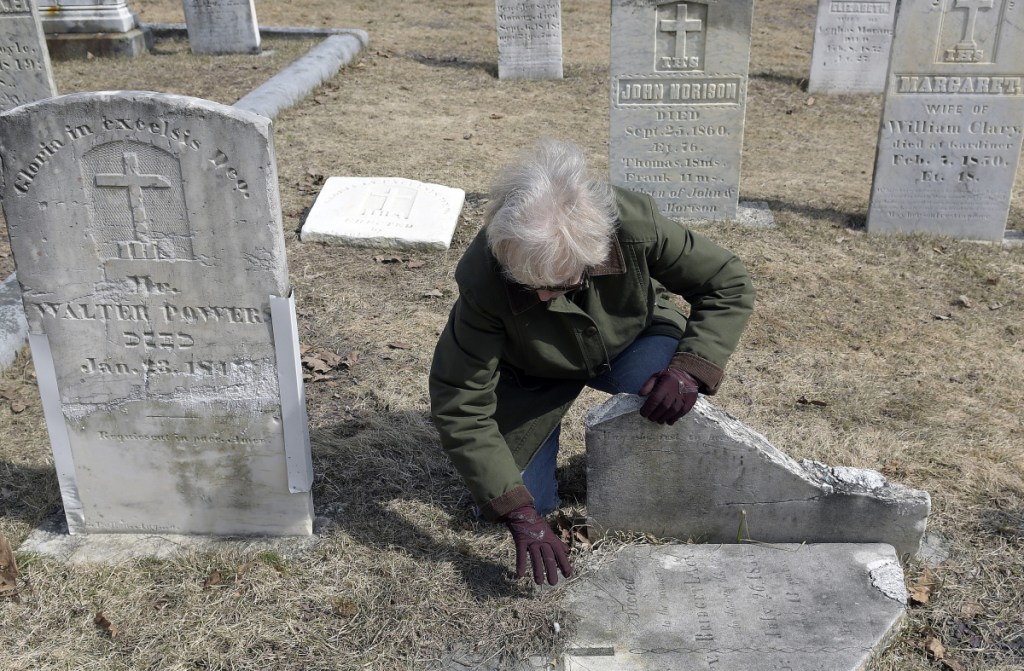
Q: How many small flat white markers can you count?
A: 1